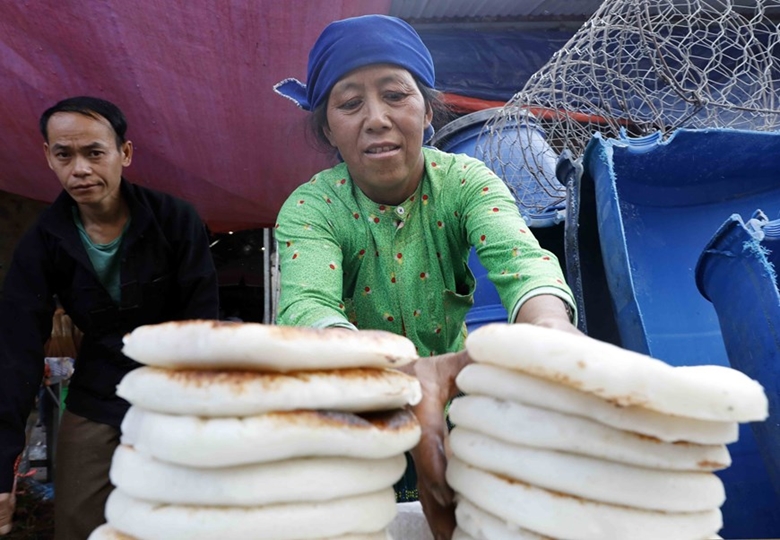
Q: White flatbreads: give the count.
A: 12